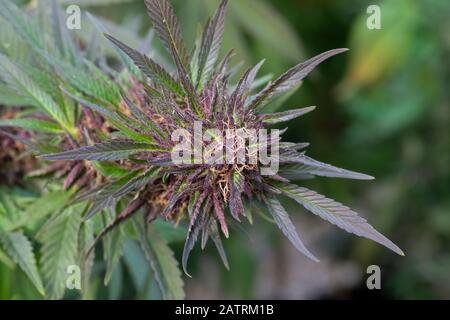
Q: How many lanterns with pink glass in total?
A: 0